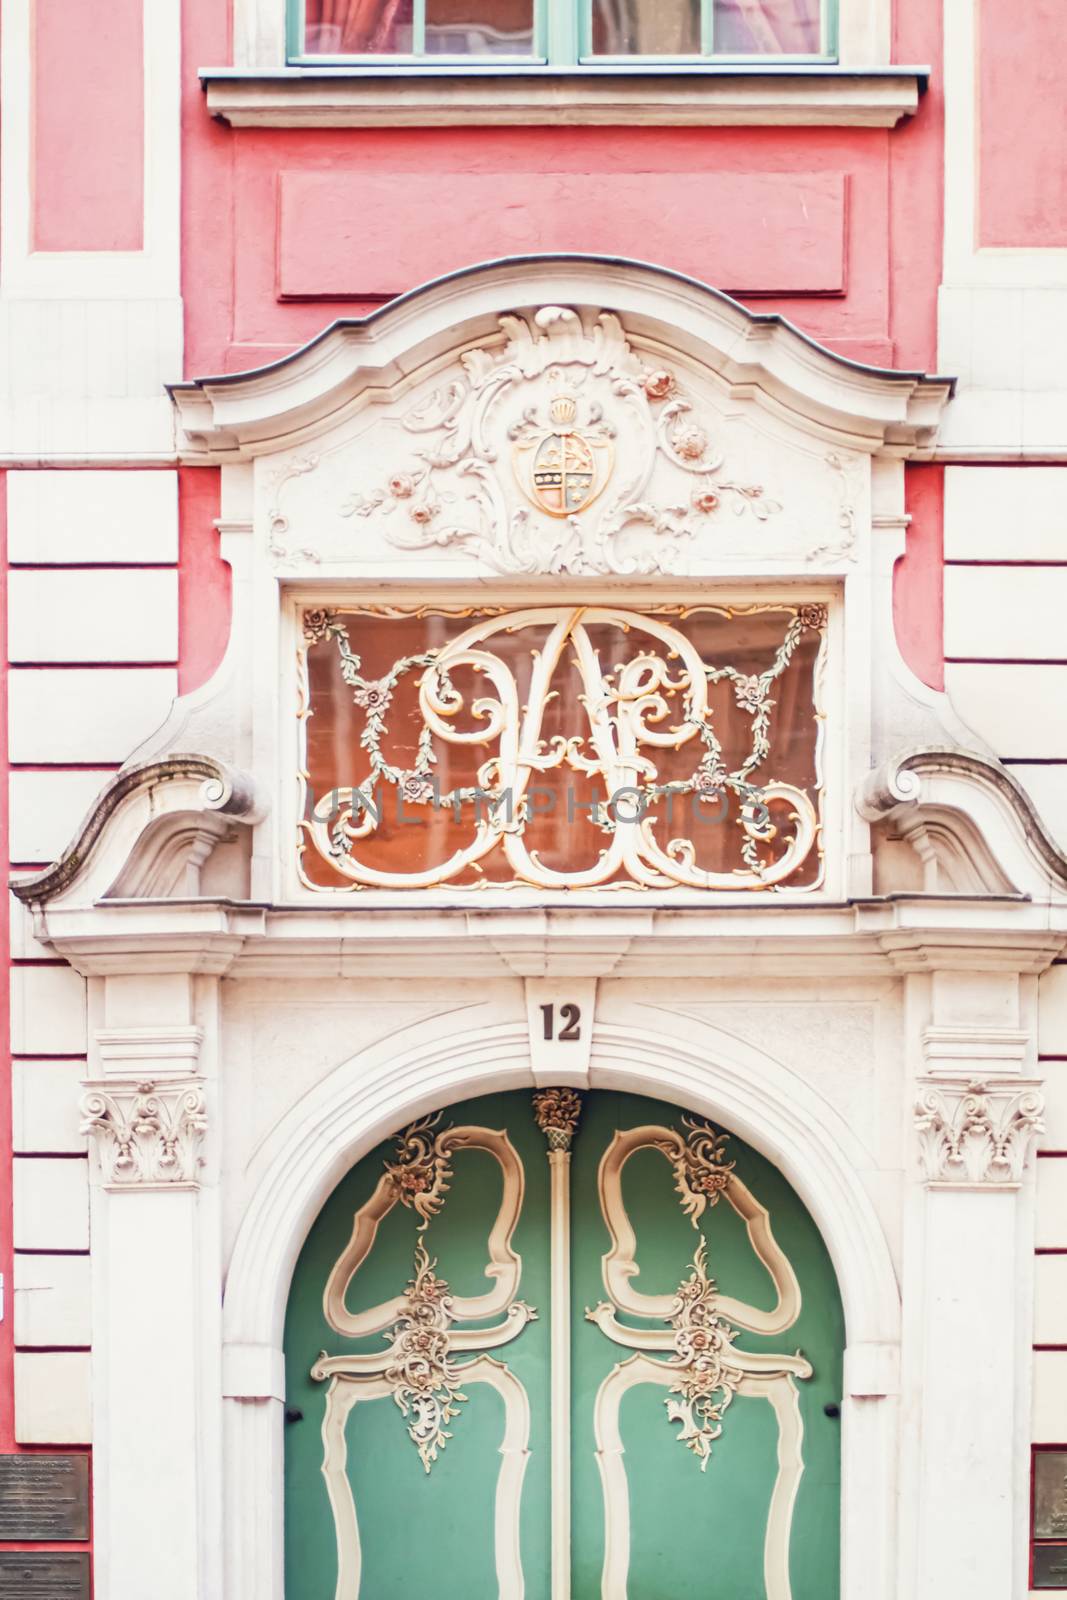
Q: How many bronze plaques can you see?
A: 4